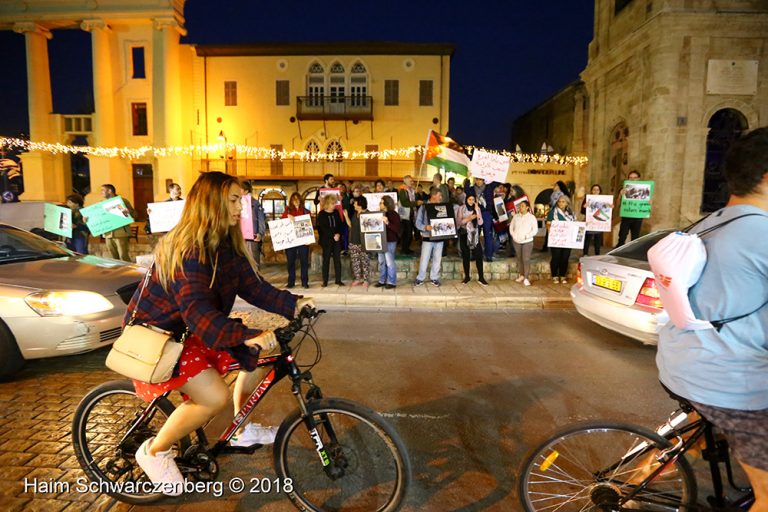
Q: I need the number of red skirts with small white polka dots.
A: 1